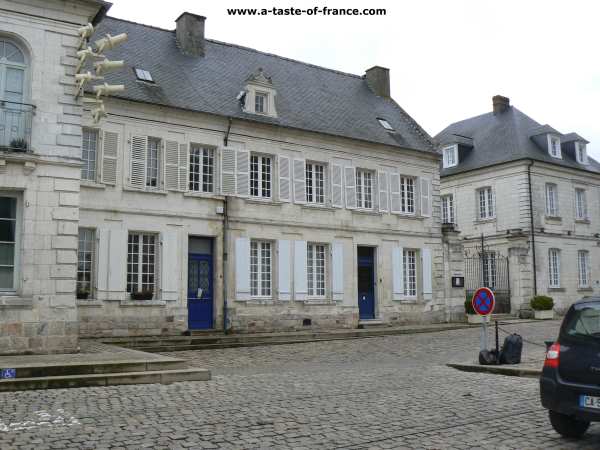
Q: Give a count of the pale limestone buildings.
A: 3